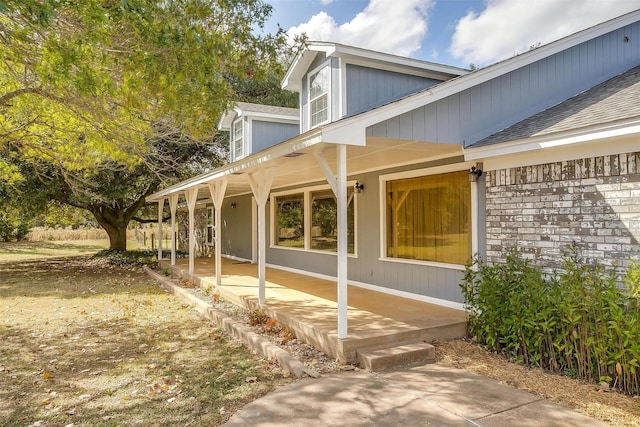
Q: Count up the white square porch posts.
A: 6